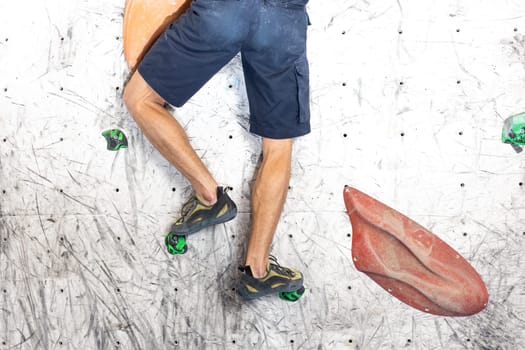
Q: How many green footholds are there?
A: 4